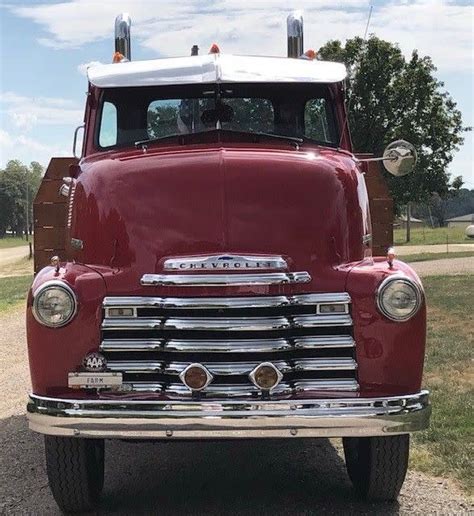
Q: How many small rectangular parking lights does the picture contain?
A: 2